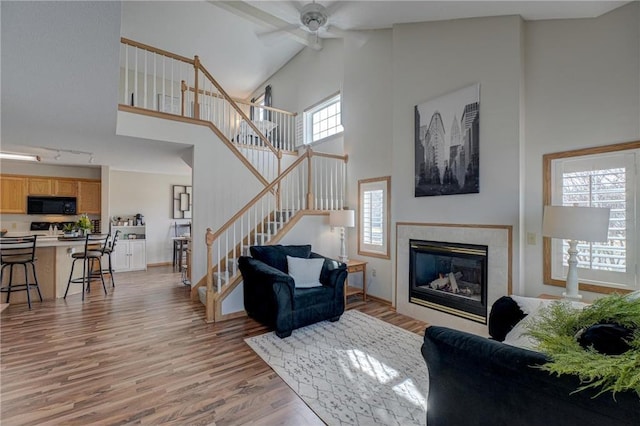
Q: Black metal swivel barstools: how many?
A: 3